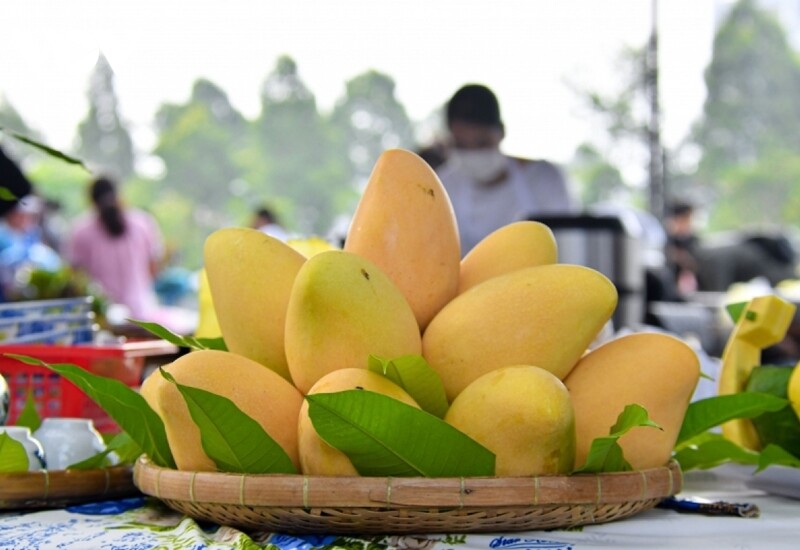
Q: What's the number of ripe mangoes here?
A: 9